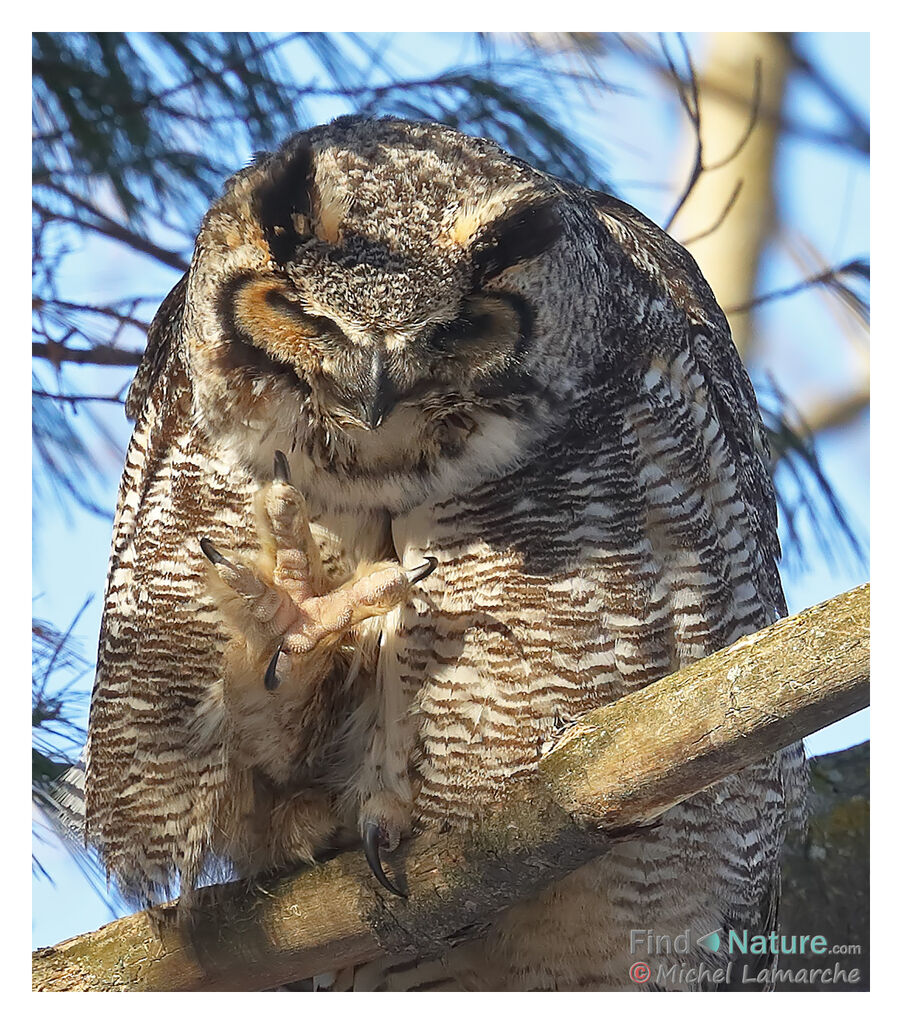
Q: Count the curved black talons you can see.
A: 5